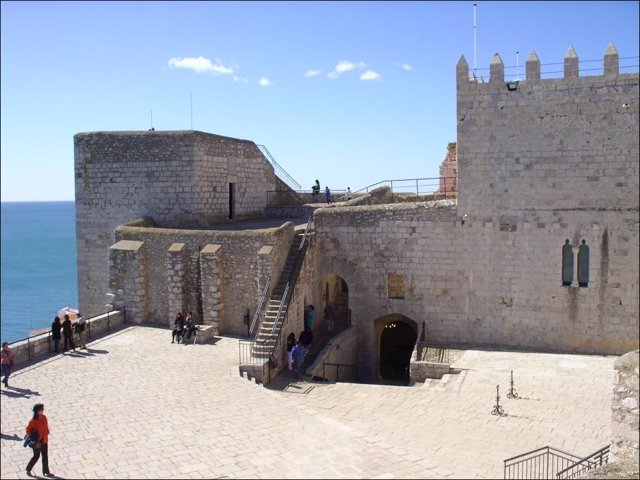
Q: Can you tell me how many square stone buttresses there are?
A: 4